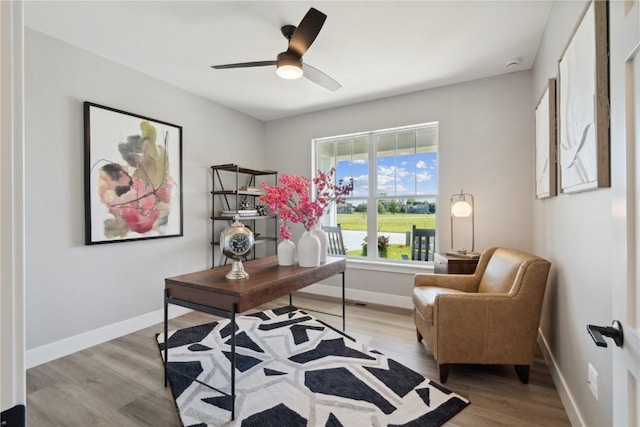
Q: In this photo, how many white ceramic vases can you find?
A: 3